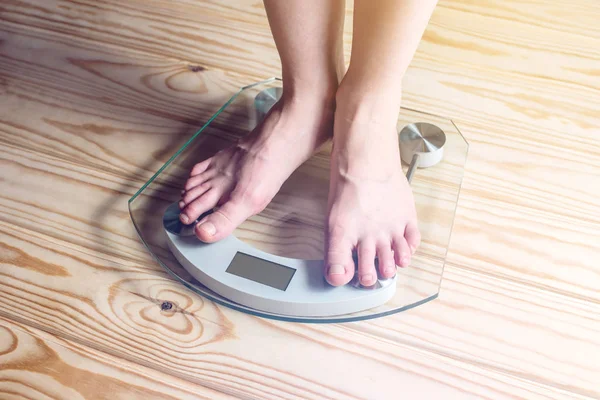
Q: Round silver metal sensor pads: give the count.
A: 4